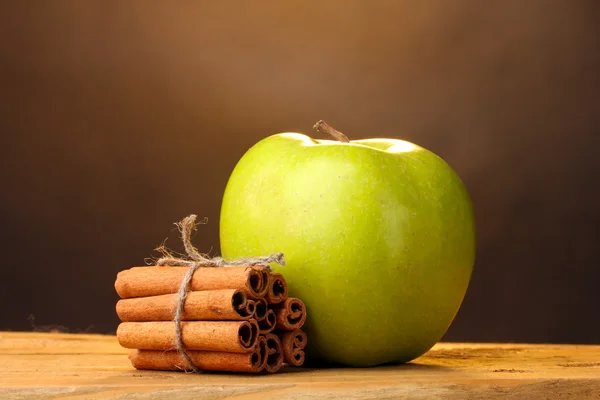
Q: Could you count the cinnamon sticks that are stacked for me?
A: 9